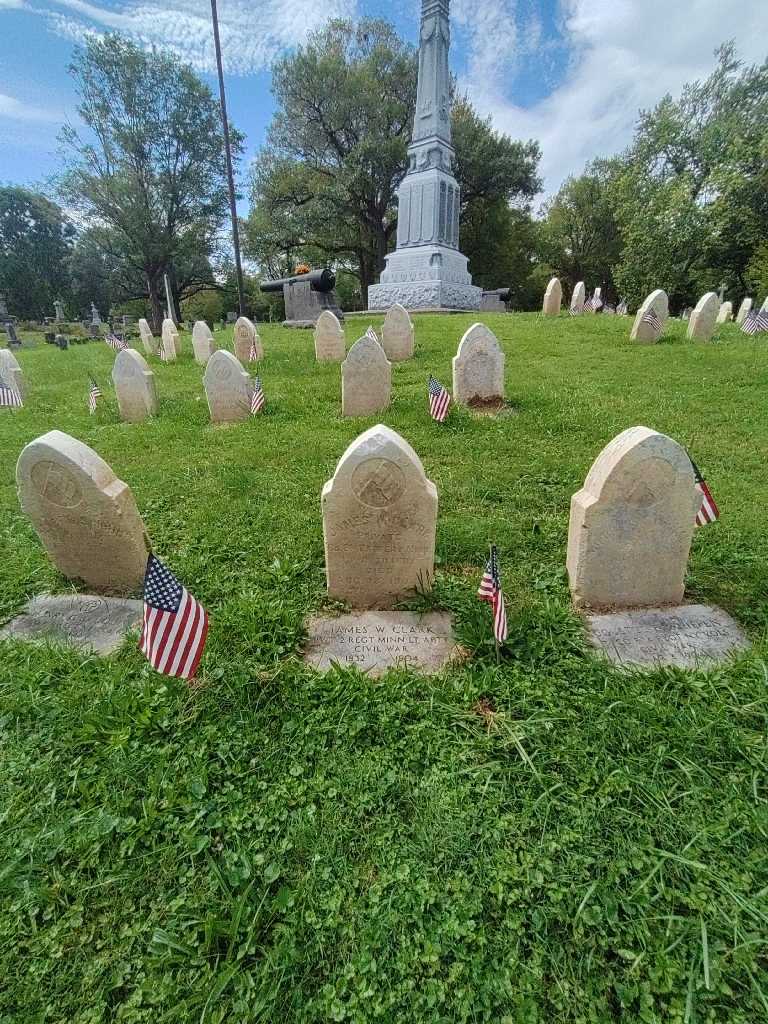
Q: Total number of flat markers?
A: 3